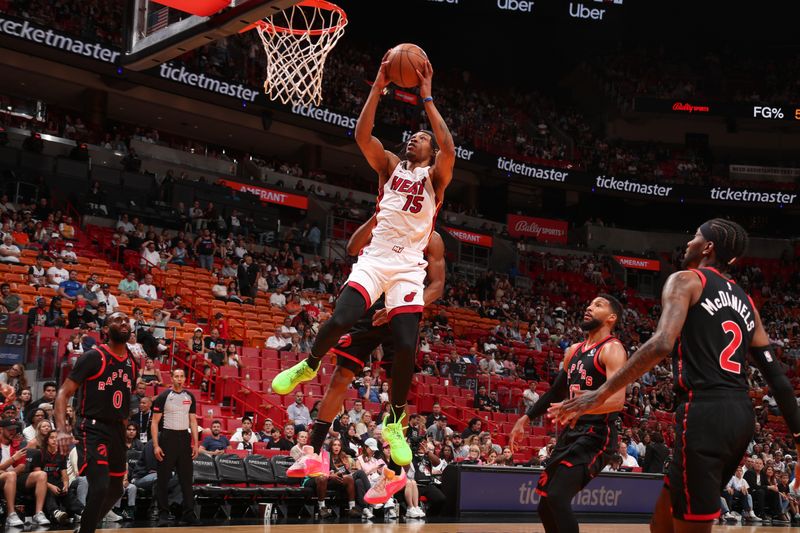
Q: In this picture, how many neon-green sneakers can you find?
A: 2